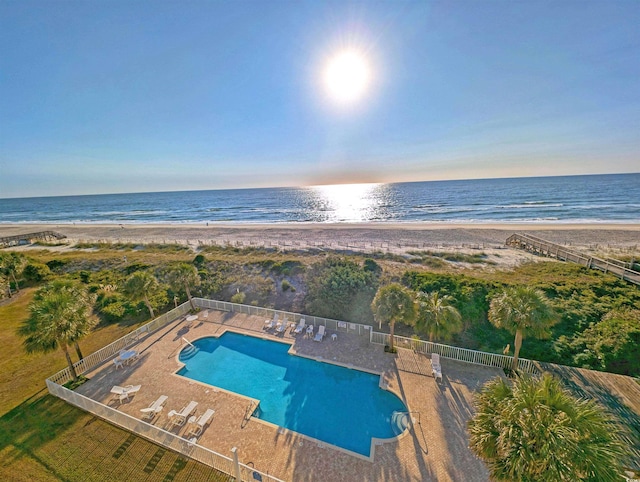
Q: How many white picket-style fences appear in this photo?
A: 1